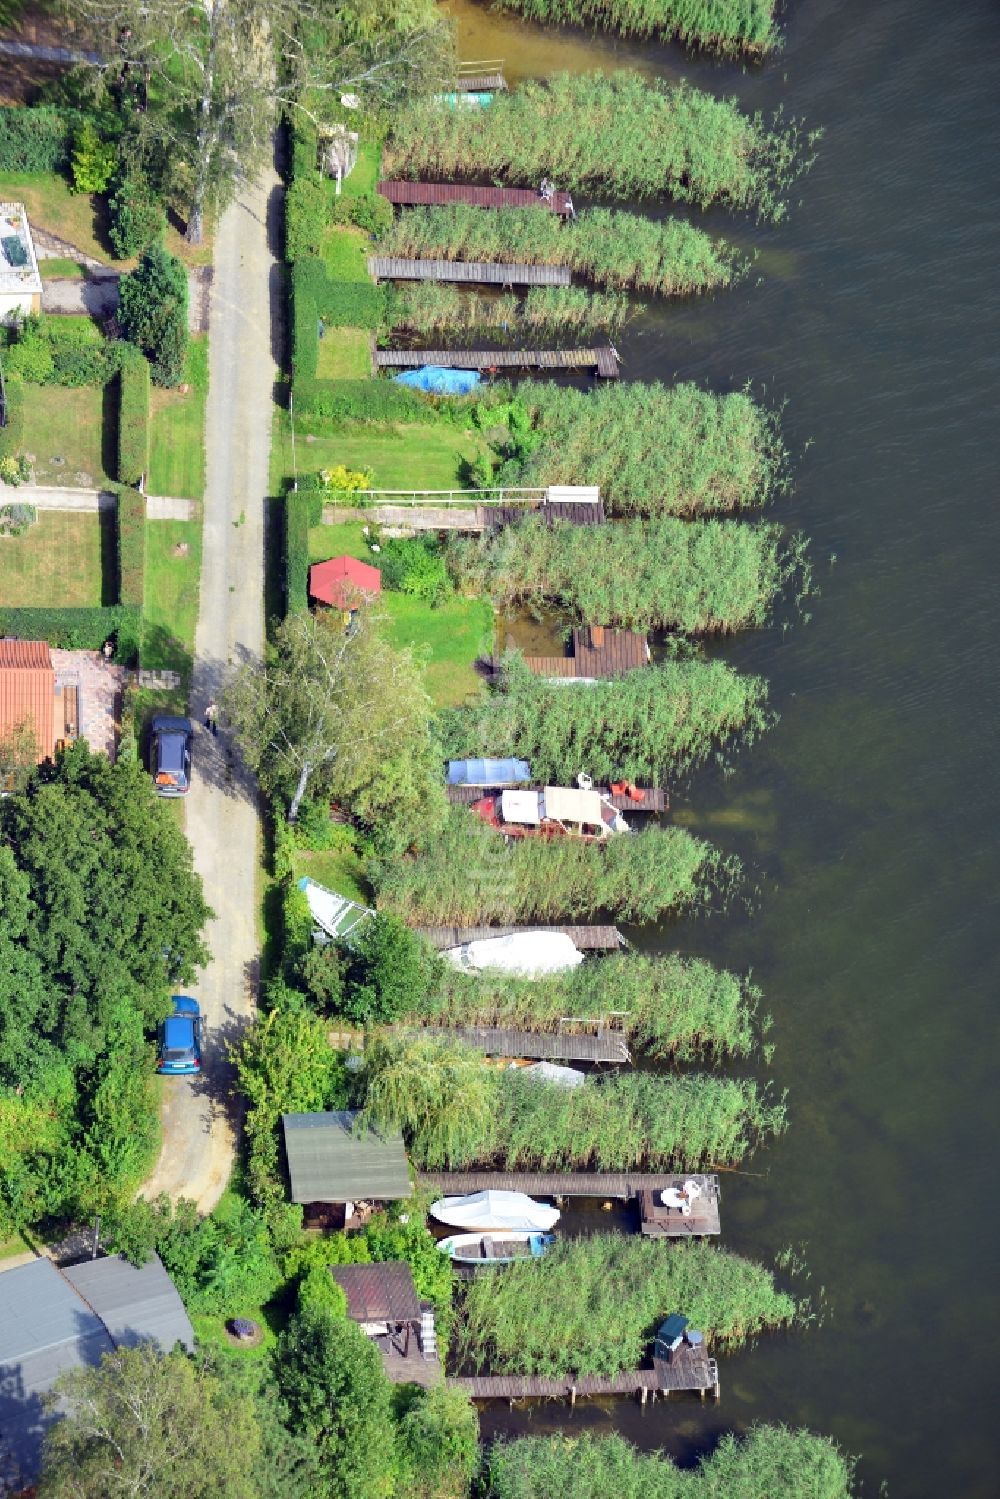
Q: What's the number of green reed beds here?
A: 12